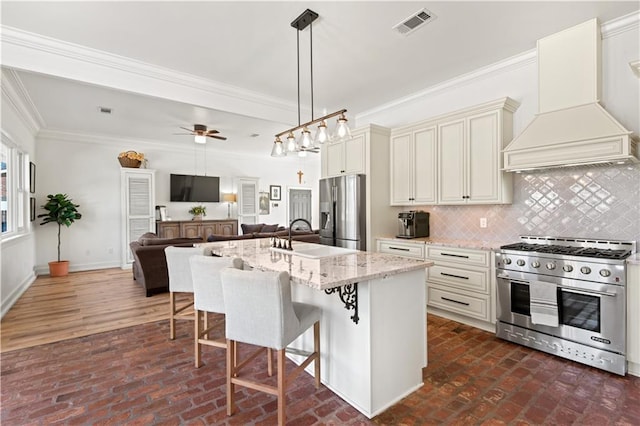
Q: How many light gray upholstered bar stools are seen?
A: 3